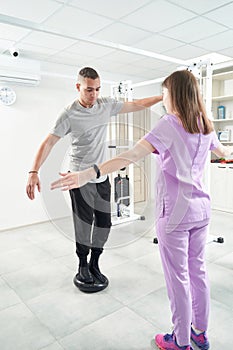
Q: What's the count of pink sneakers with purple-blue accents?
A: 2